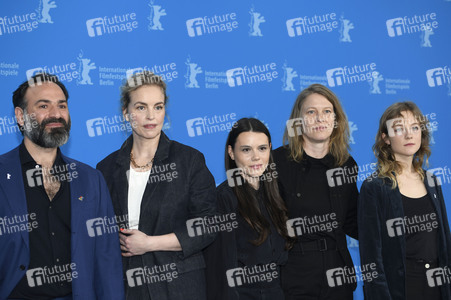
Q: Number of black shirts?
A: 4